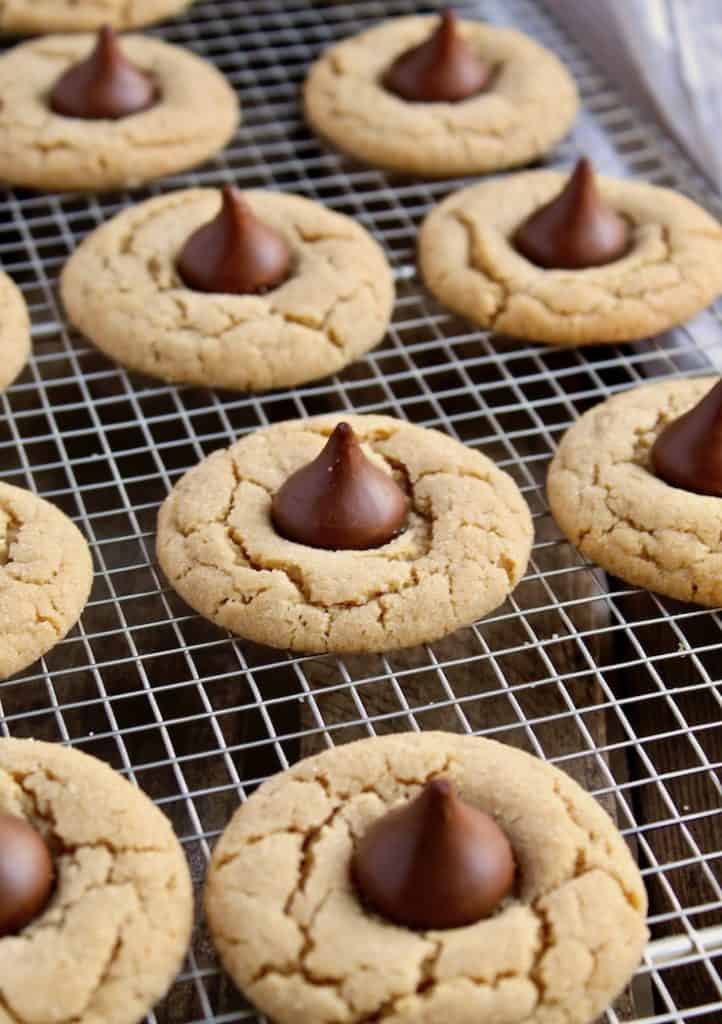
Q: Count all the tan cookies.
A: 11